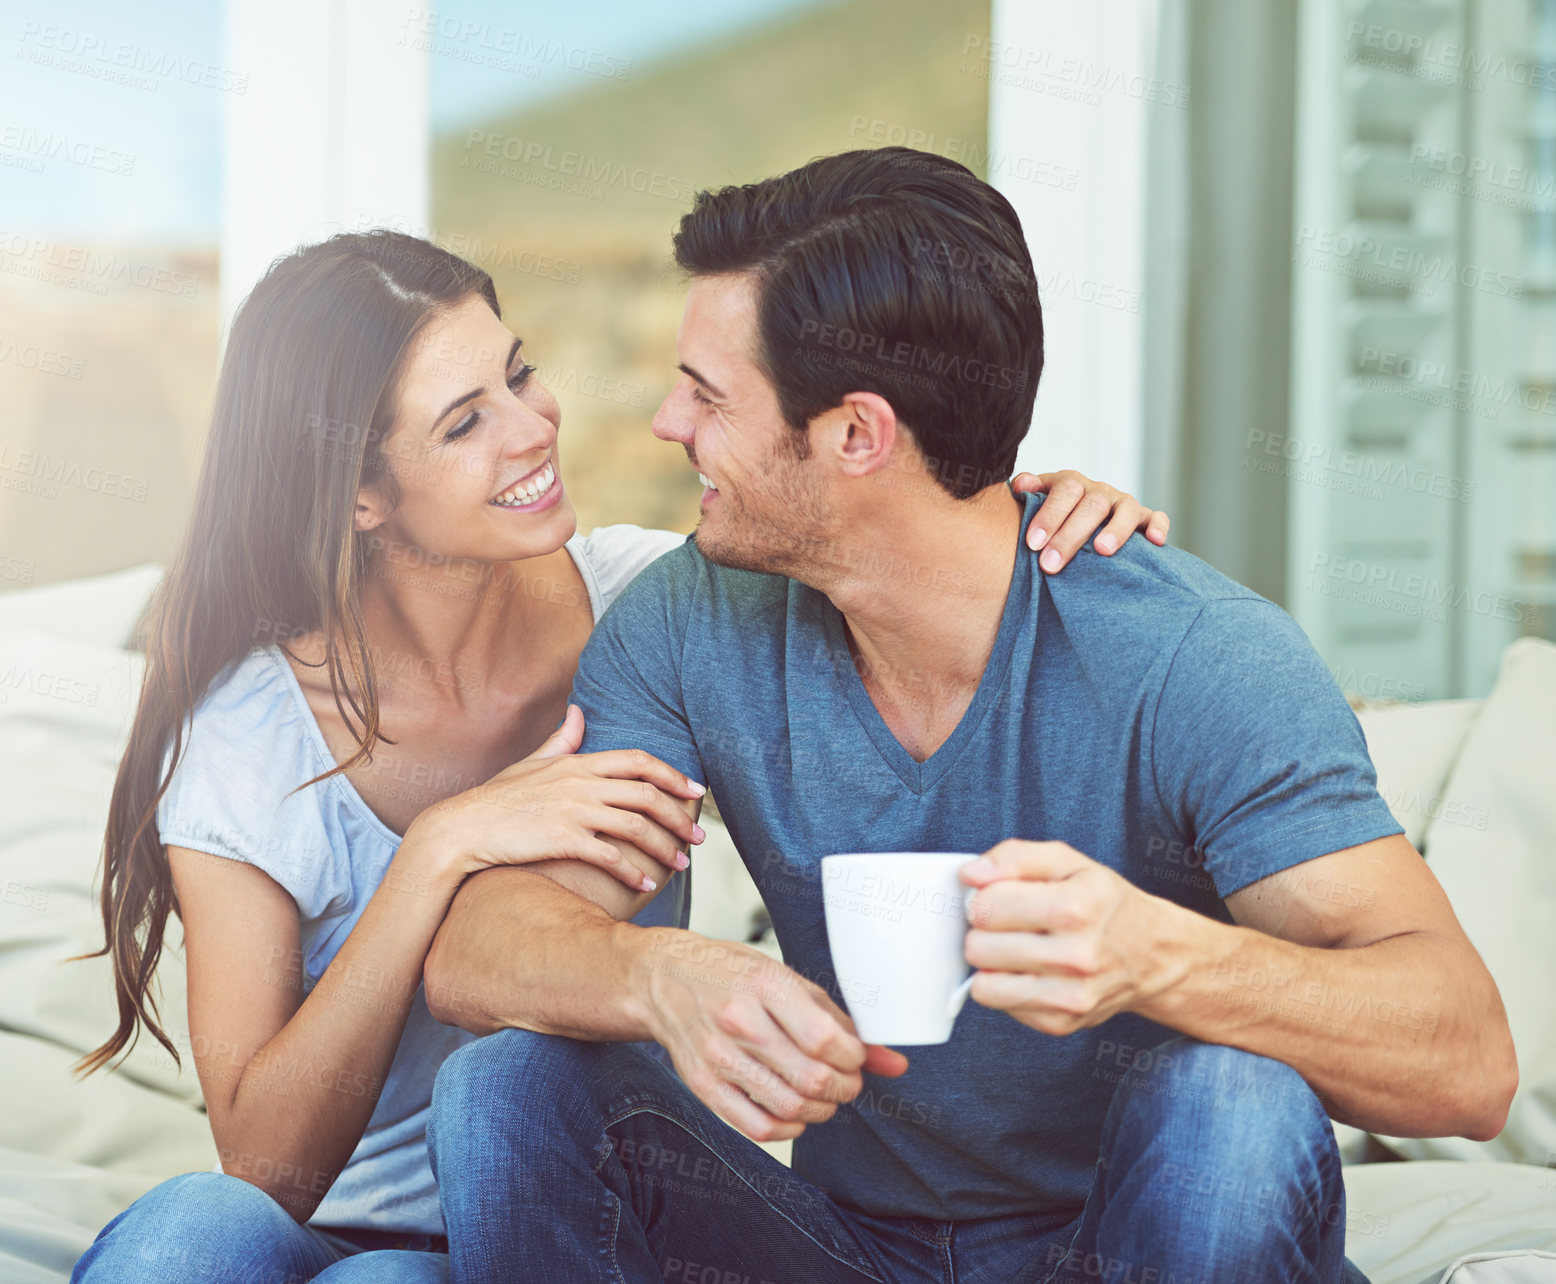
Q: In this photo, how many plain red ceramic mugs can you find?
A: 0